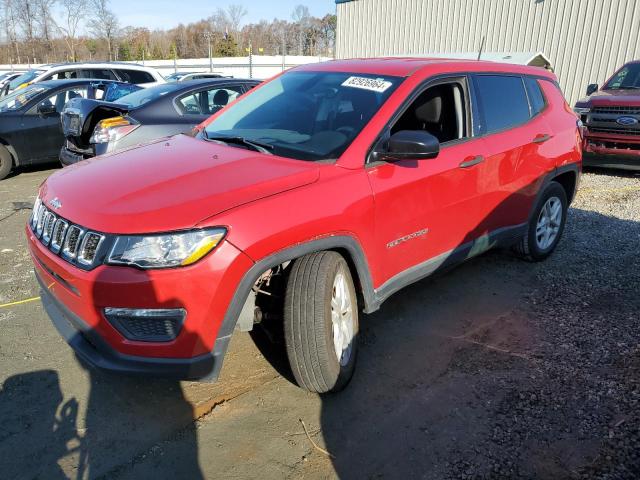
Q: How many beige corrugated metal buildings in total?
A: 1